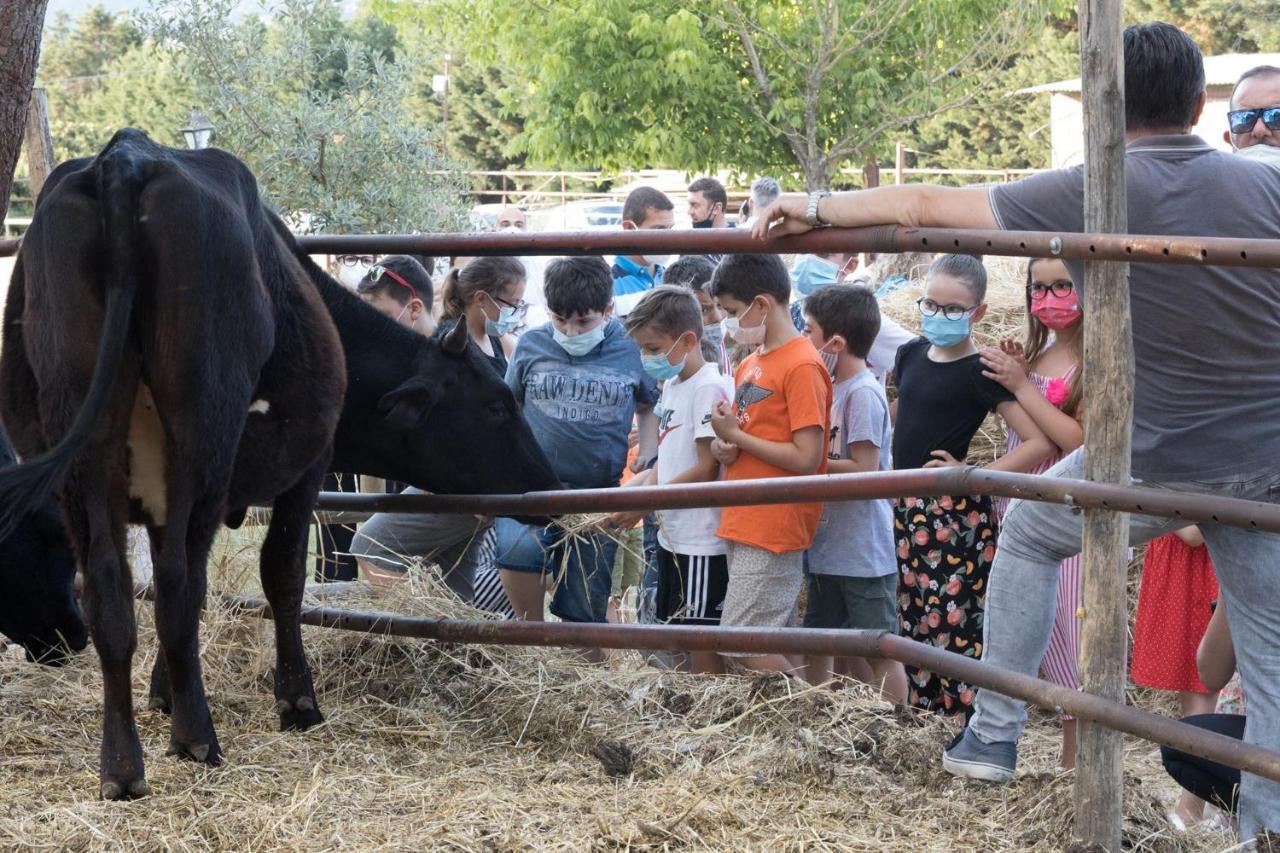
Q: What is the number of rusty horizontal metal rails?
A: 3